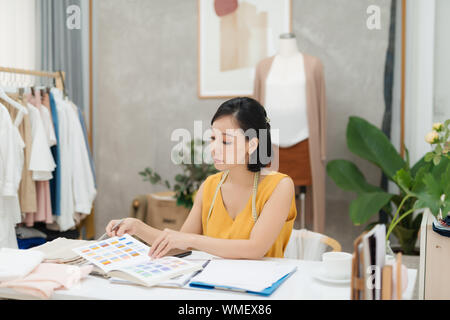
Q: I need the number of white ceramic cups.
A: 1